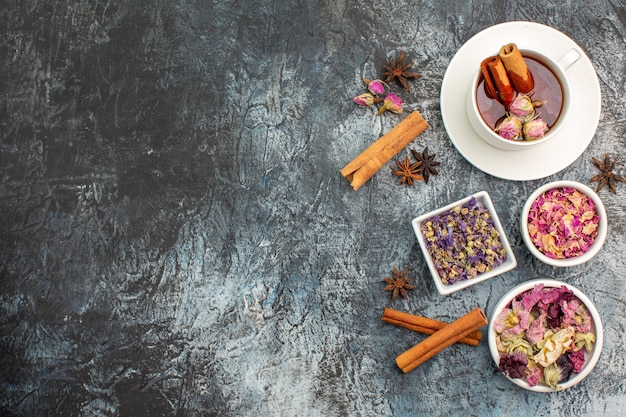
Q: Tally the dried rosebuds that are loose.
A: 3